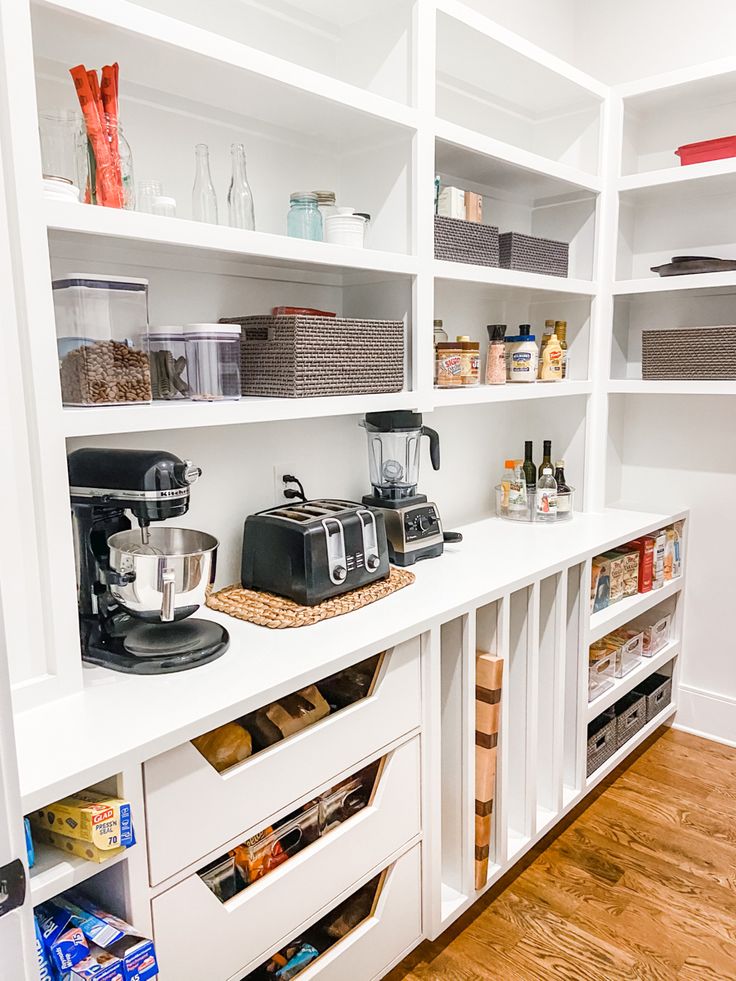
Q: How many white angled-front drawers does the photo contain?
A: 3